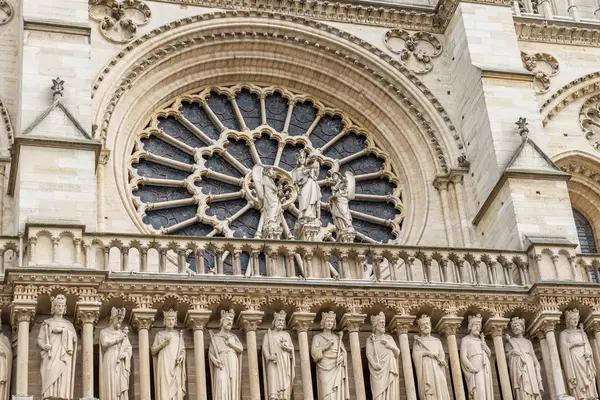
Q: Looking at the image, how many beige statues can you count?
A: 15